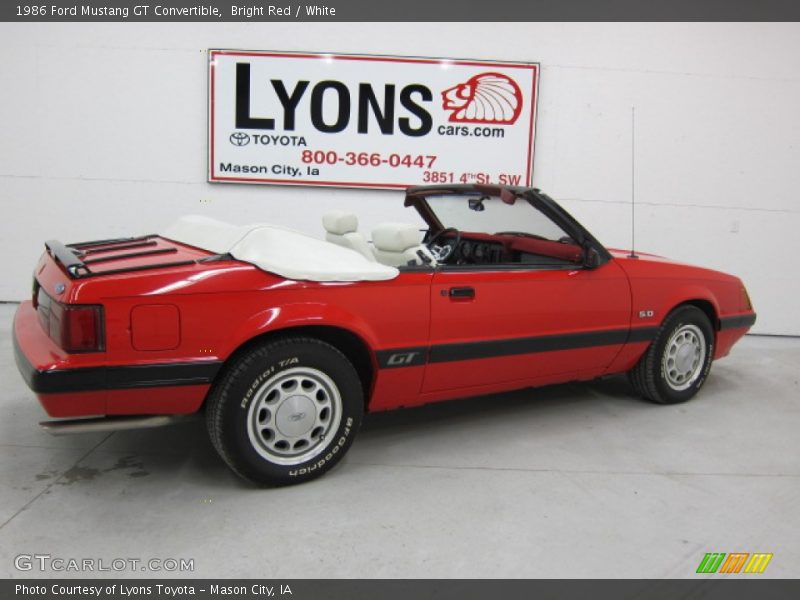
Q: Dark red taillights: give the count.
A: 1